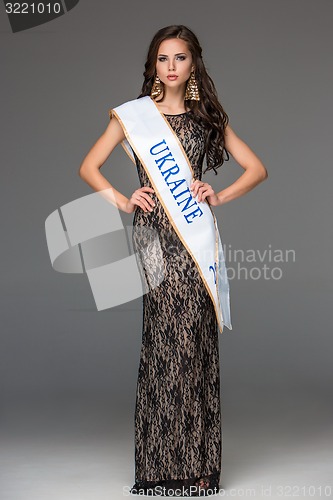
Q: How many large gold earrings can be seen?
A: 2